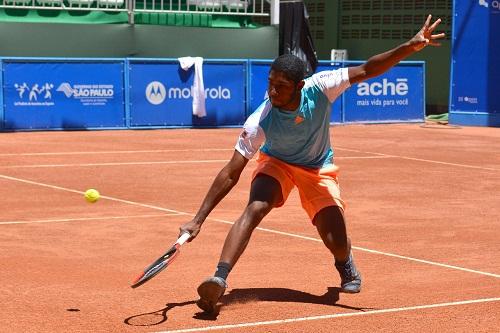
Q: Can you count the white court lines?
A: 6